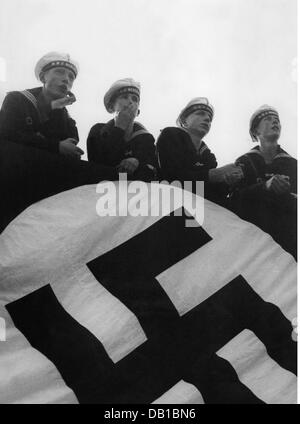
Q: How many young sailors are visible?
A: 4